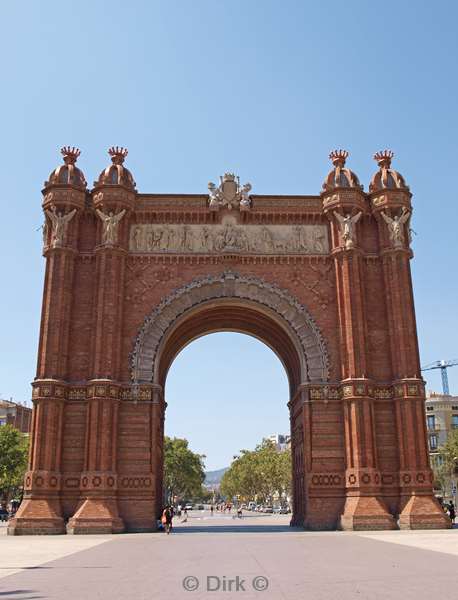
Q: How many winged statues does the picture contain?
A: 4